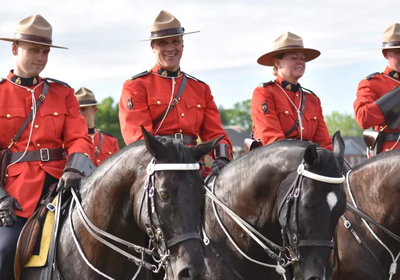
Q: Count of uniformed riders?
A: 5